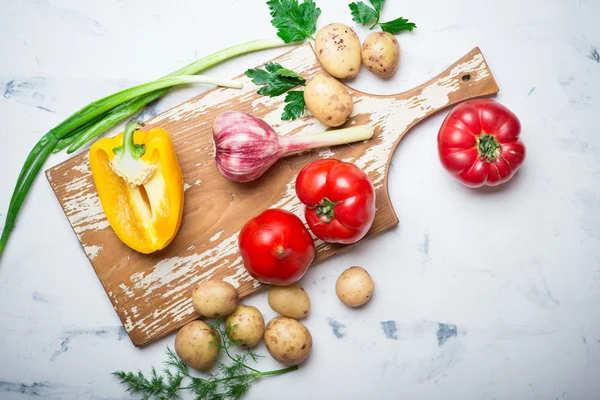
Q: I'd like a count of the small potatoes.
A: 9